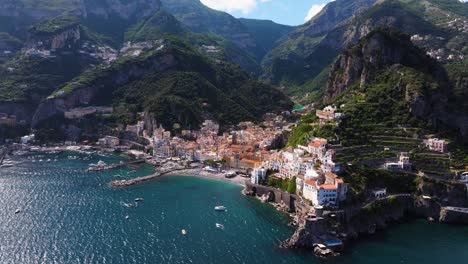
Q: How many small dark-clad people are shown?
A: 0